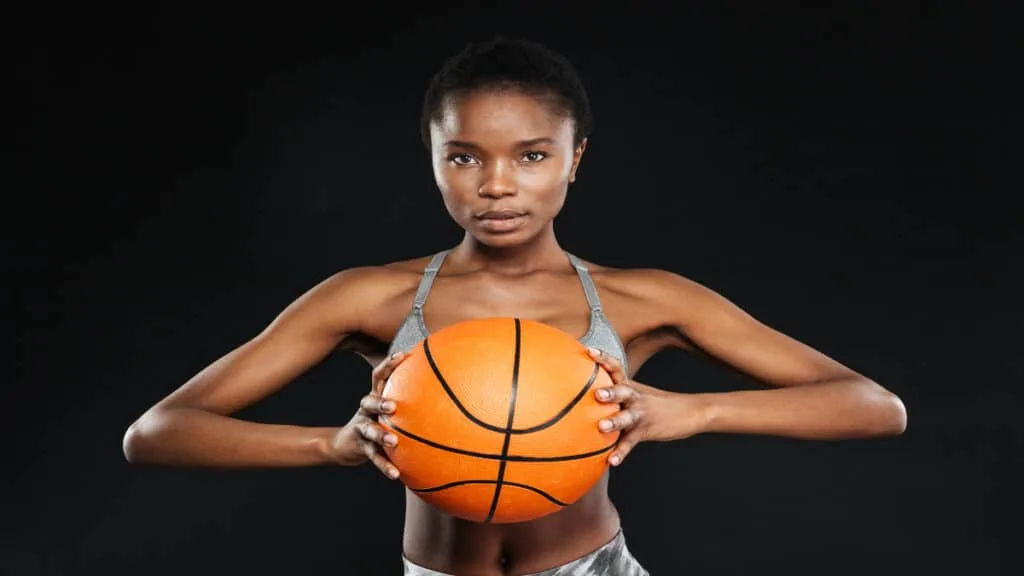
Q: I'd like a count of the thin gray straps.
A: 2